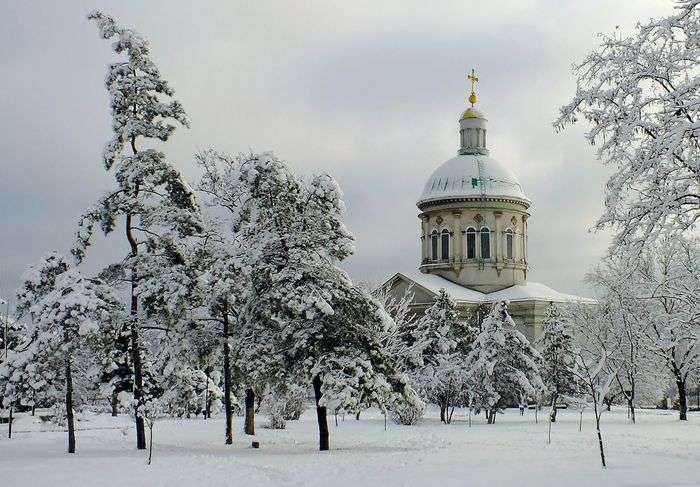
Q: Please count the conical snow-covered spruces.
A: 3